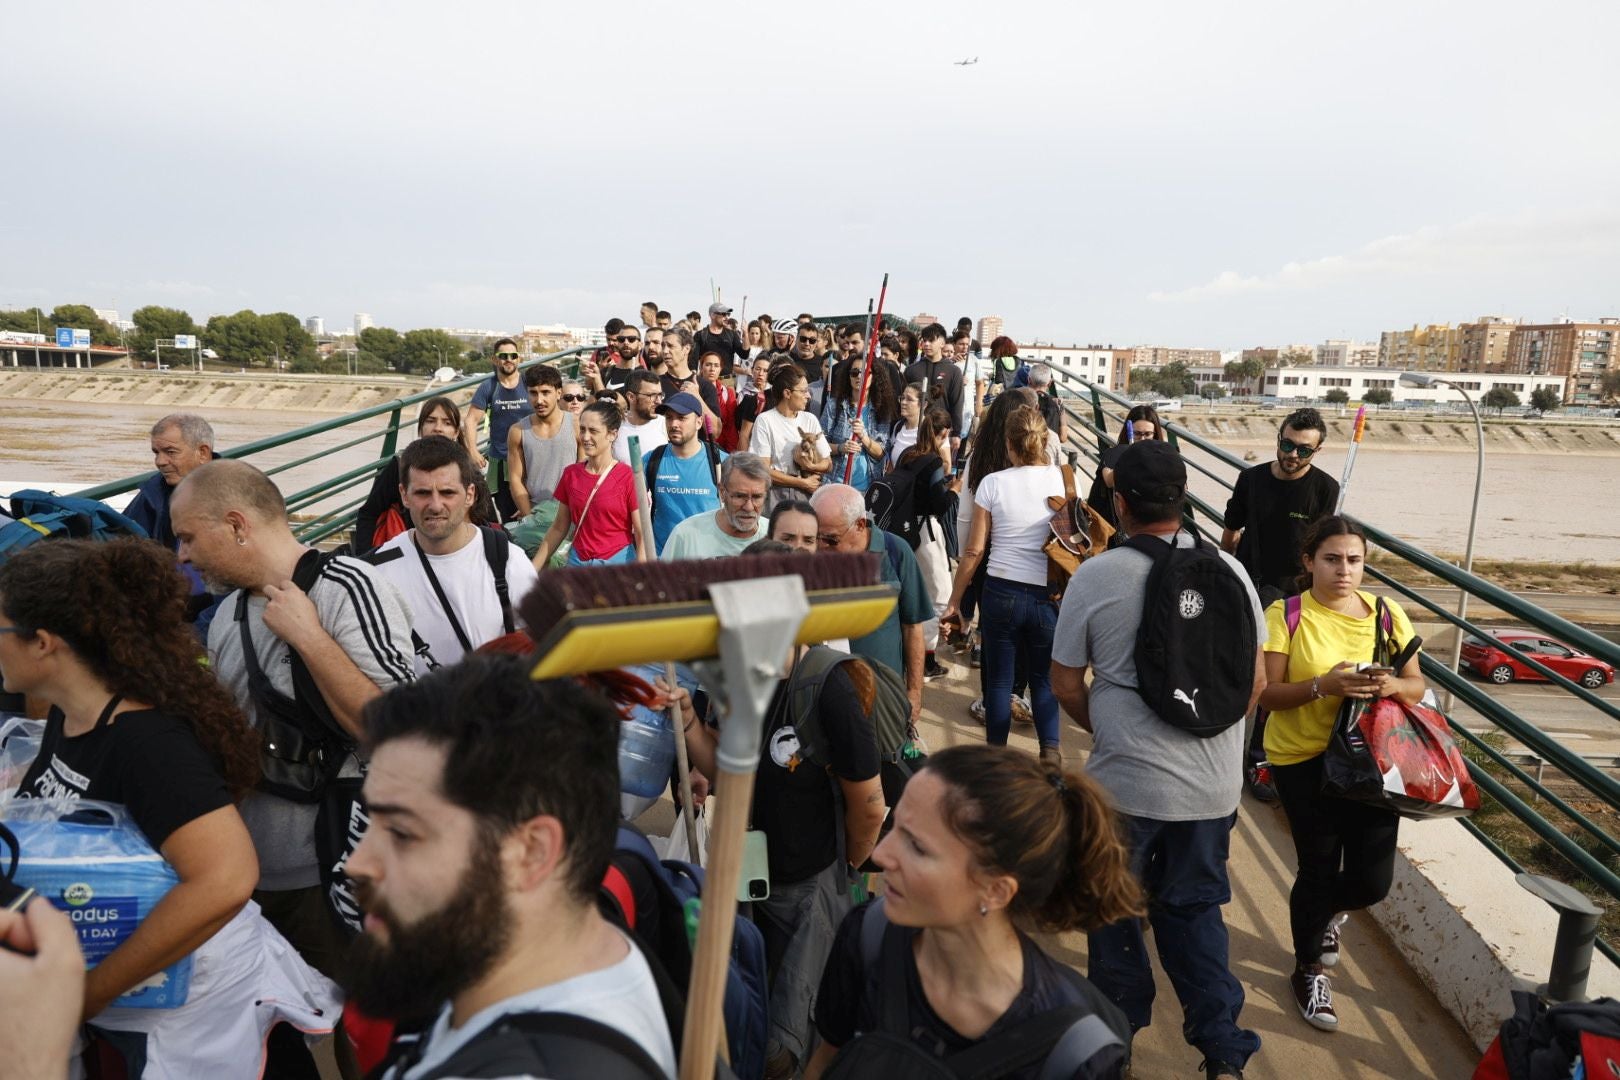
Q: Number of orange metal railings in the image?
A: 0